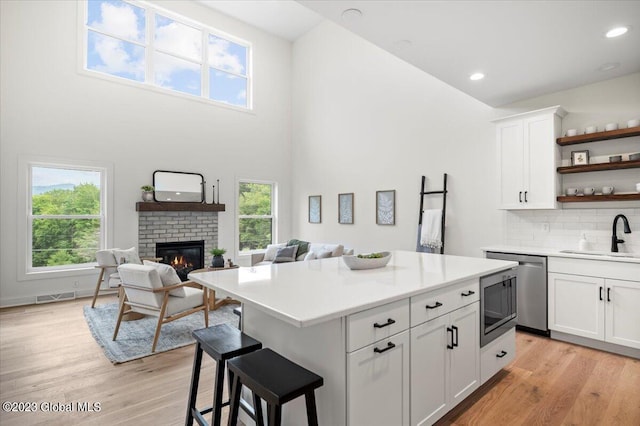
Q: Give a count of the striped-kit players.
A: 0